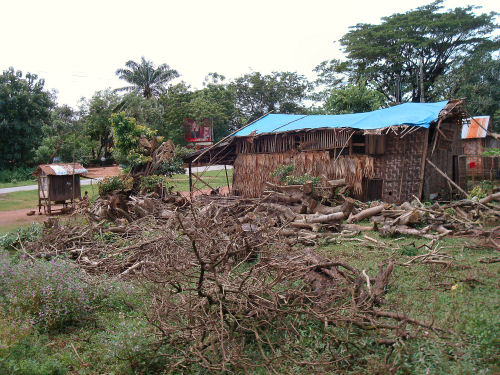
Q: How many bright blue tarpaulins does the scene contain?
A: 1